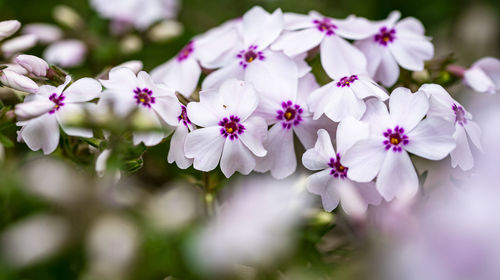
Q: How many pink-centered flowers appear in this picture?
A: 13